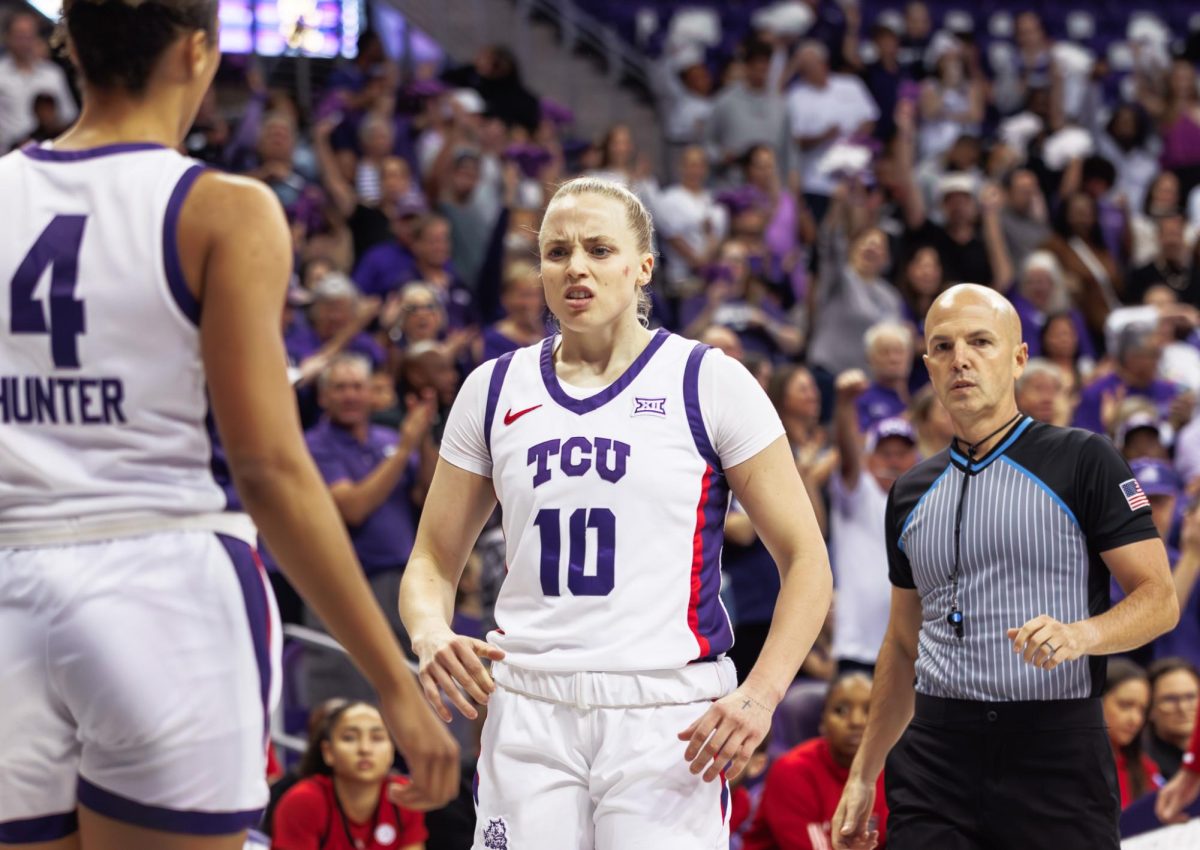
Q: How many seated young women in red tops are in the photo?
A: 3